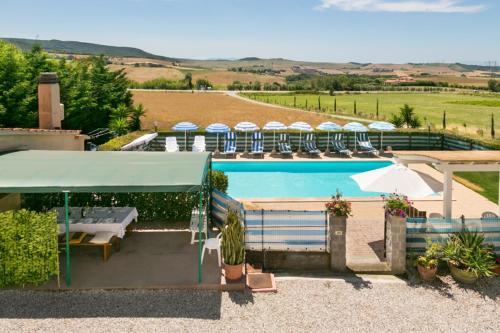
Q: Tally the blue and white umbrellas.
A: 8